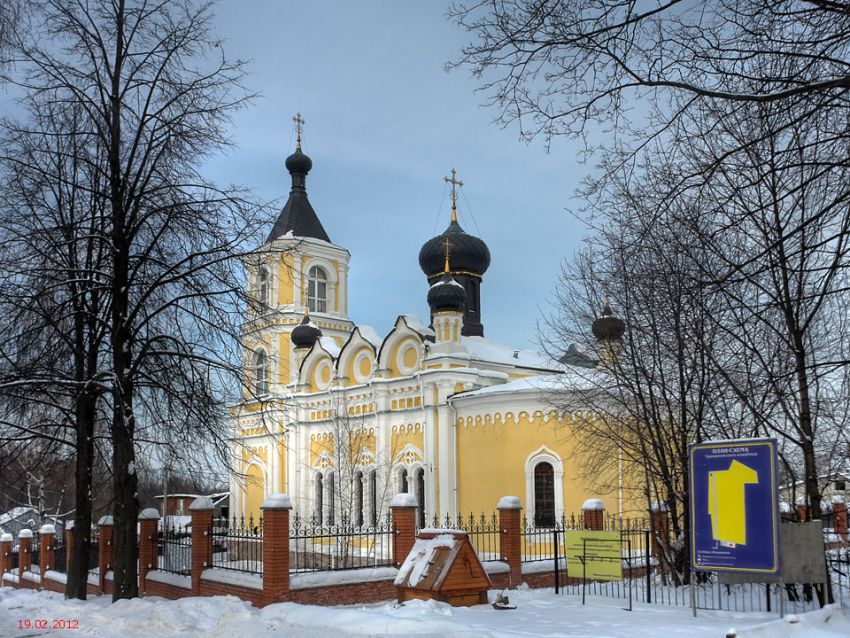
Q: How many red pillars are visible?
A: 14